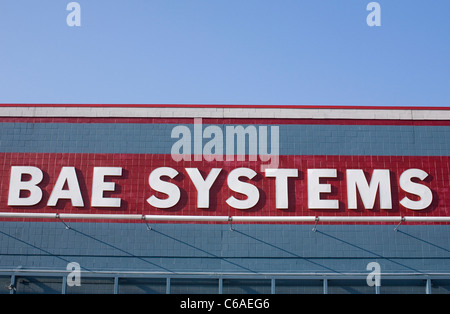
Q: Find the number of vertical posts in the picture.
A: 9